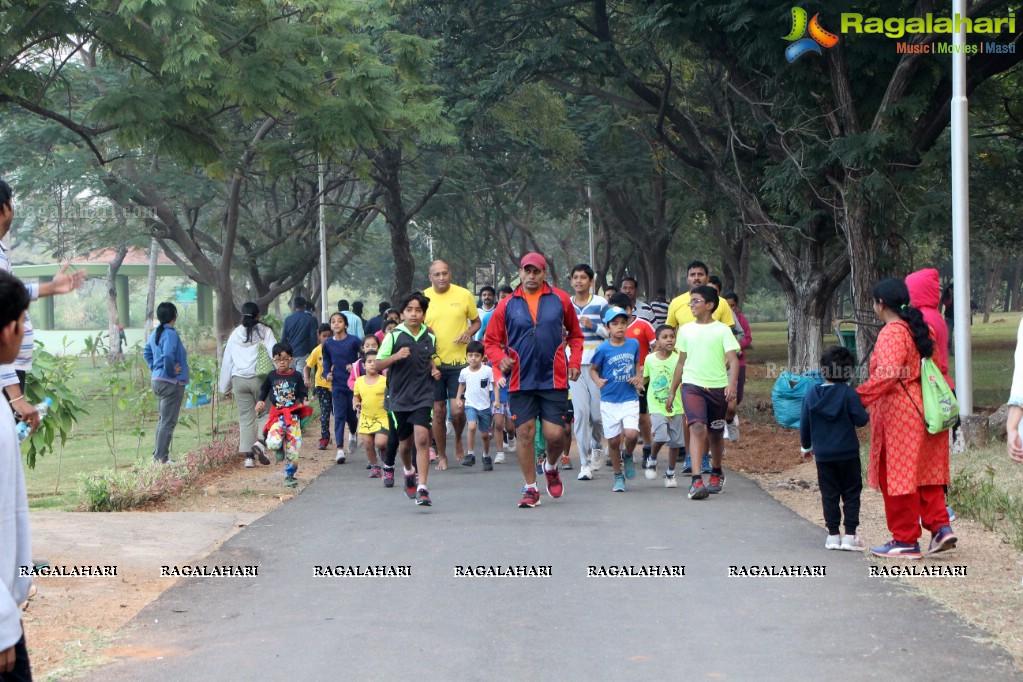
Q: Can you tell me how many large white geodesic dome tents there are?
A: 0